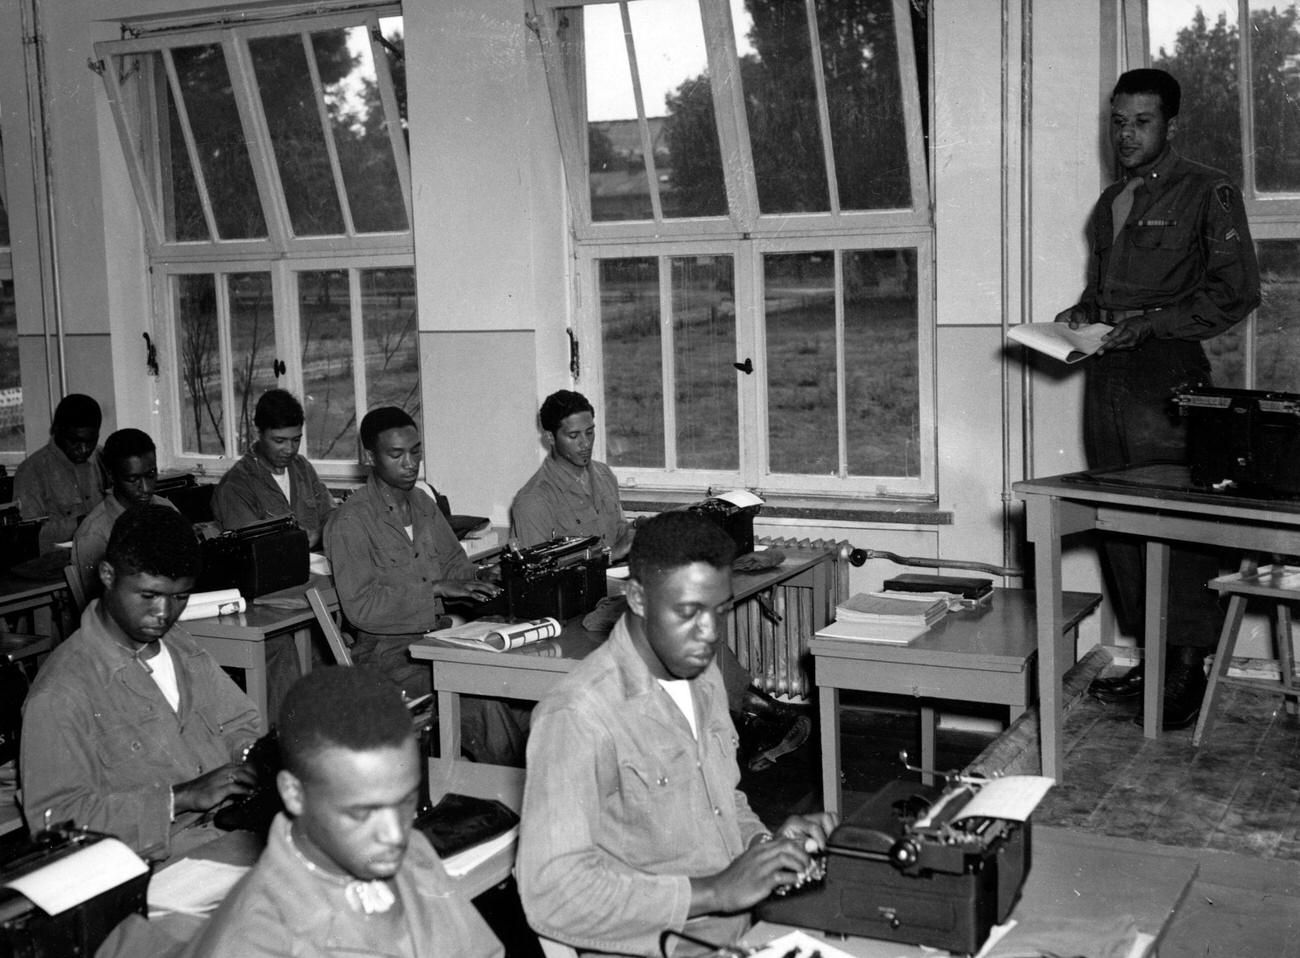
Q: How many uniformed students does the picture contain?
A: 8